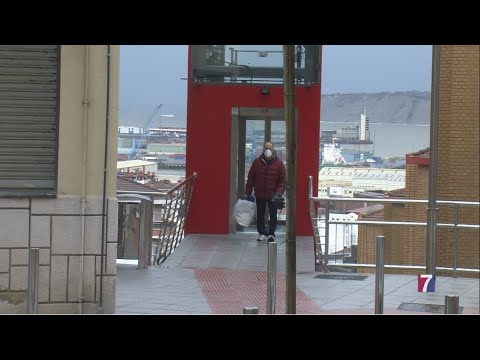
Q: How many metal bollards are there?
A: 5